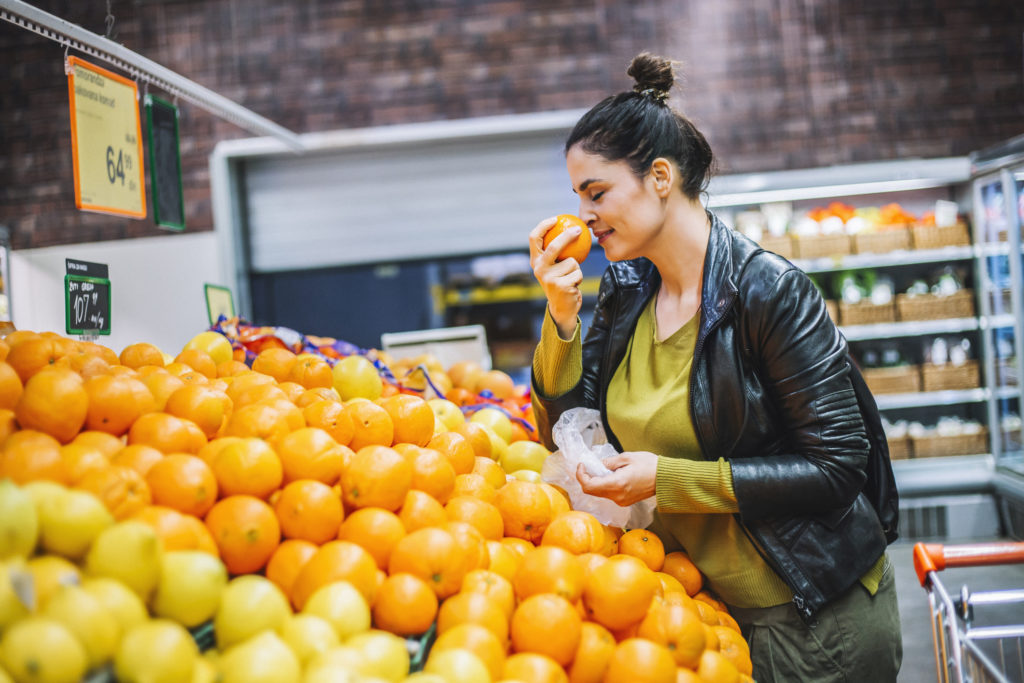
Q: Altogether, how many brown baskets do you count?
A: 11